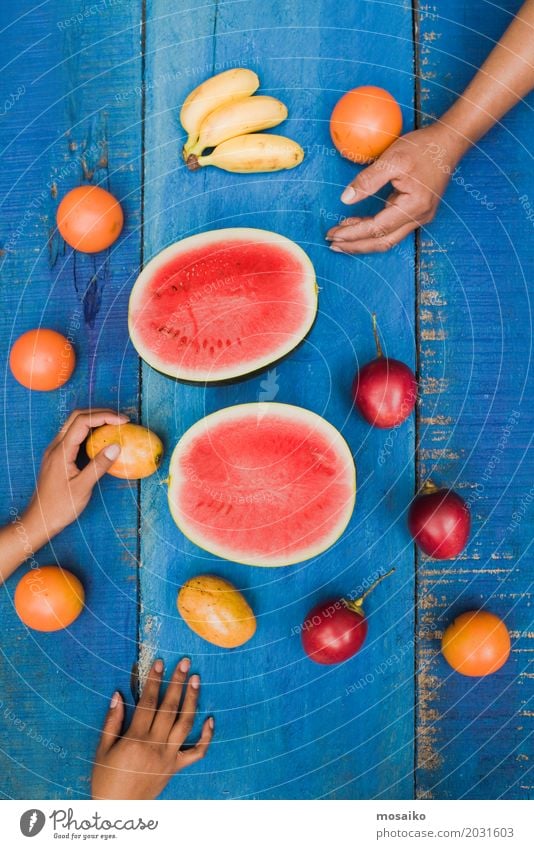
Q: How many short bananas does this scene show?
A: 3